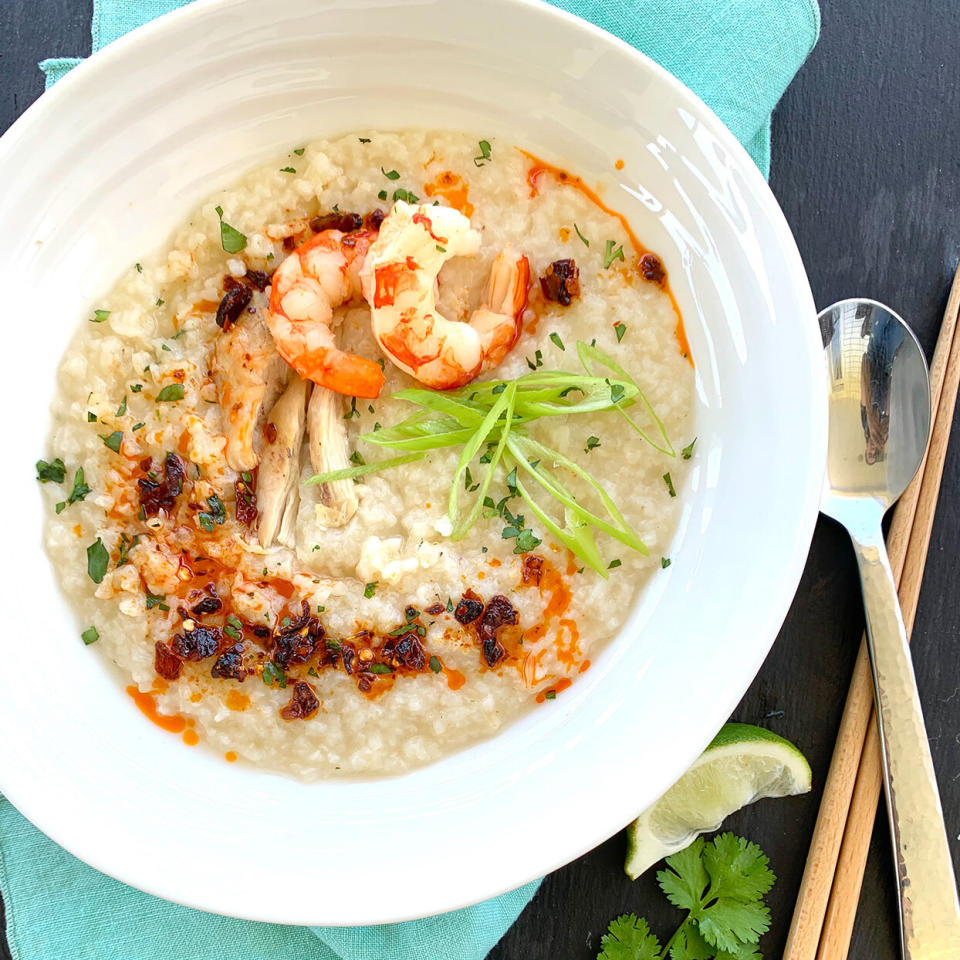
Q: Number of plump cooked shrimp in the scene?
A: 2